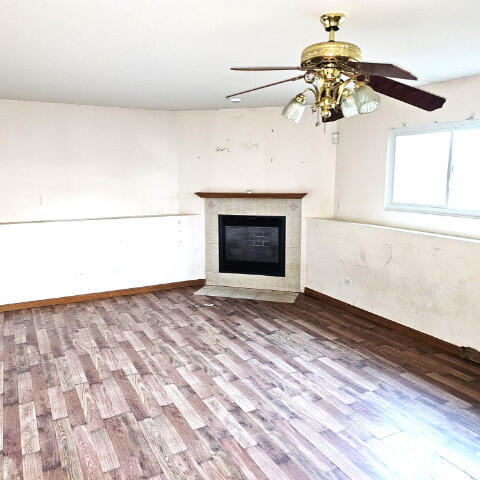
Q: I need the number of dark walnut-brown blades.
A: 5